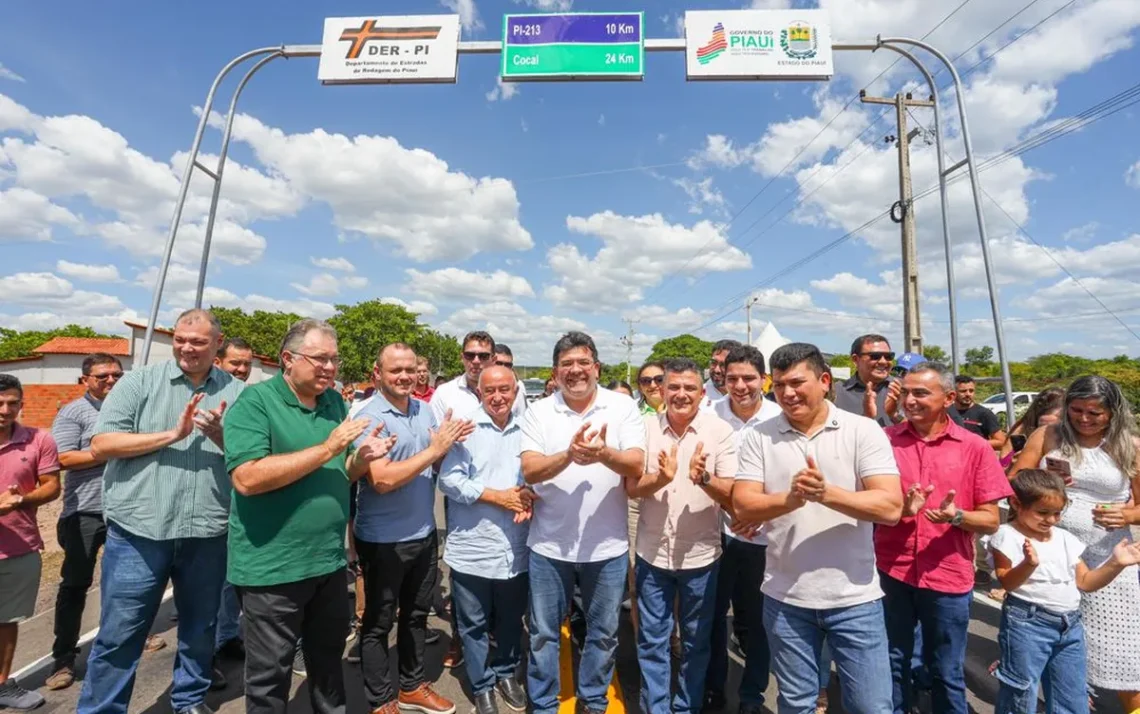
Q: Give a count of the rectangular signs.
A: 3